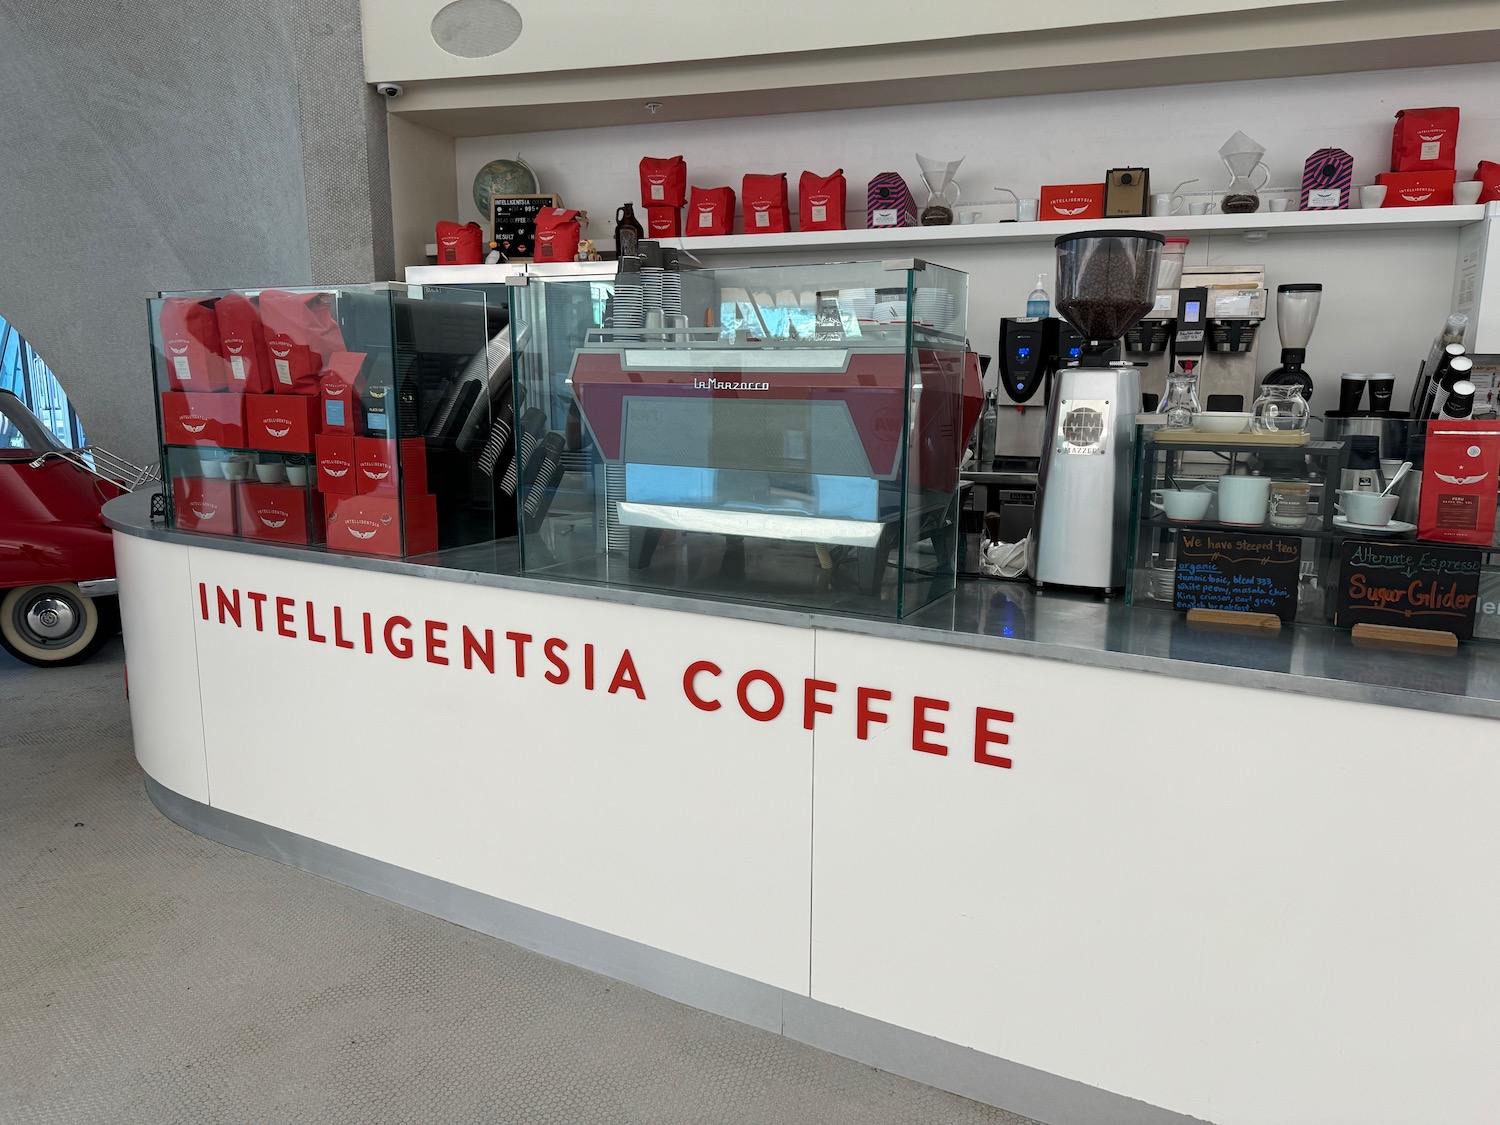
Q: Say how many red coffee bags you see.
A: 13